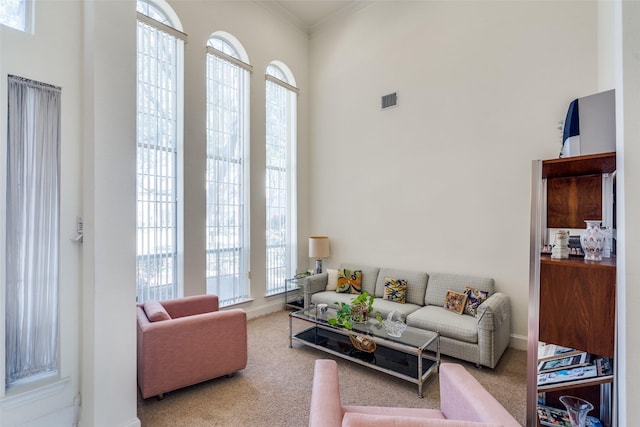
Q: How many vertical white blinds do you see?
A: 3